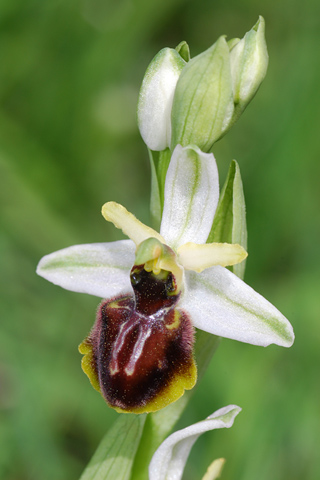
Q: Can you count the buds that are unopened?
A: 3